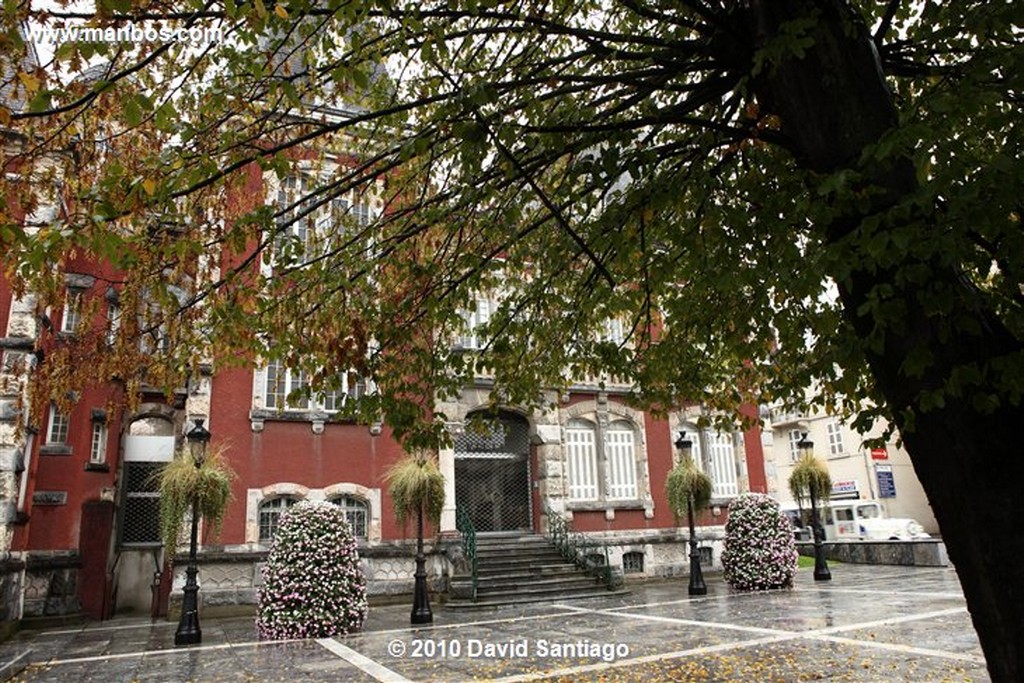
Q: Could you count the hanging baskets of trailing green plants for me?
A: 4